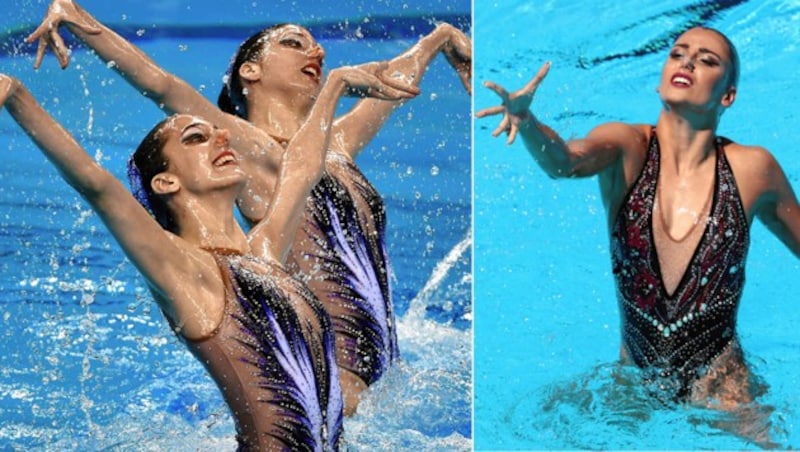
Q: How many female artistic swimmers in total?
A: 3